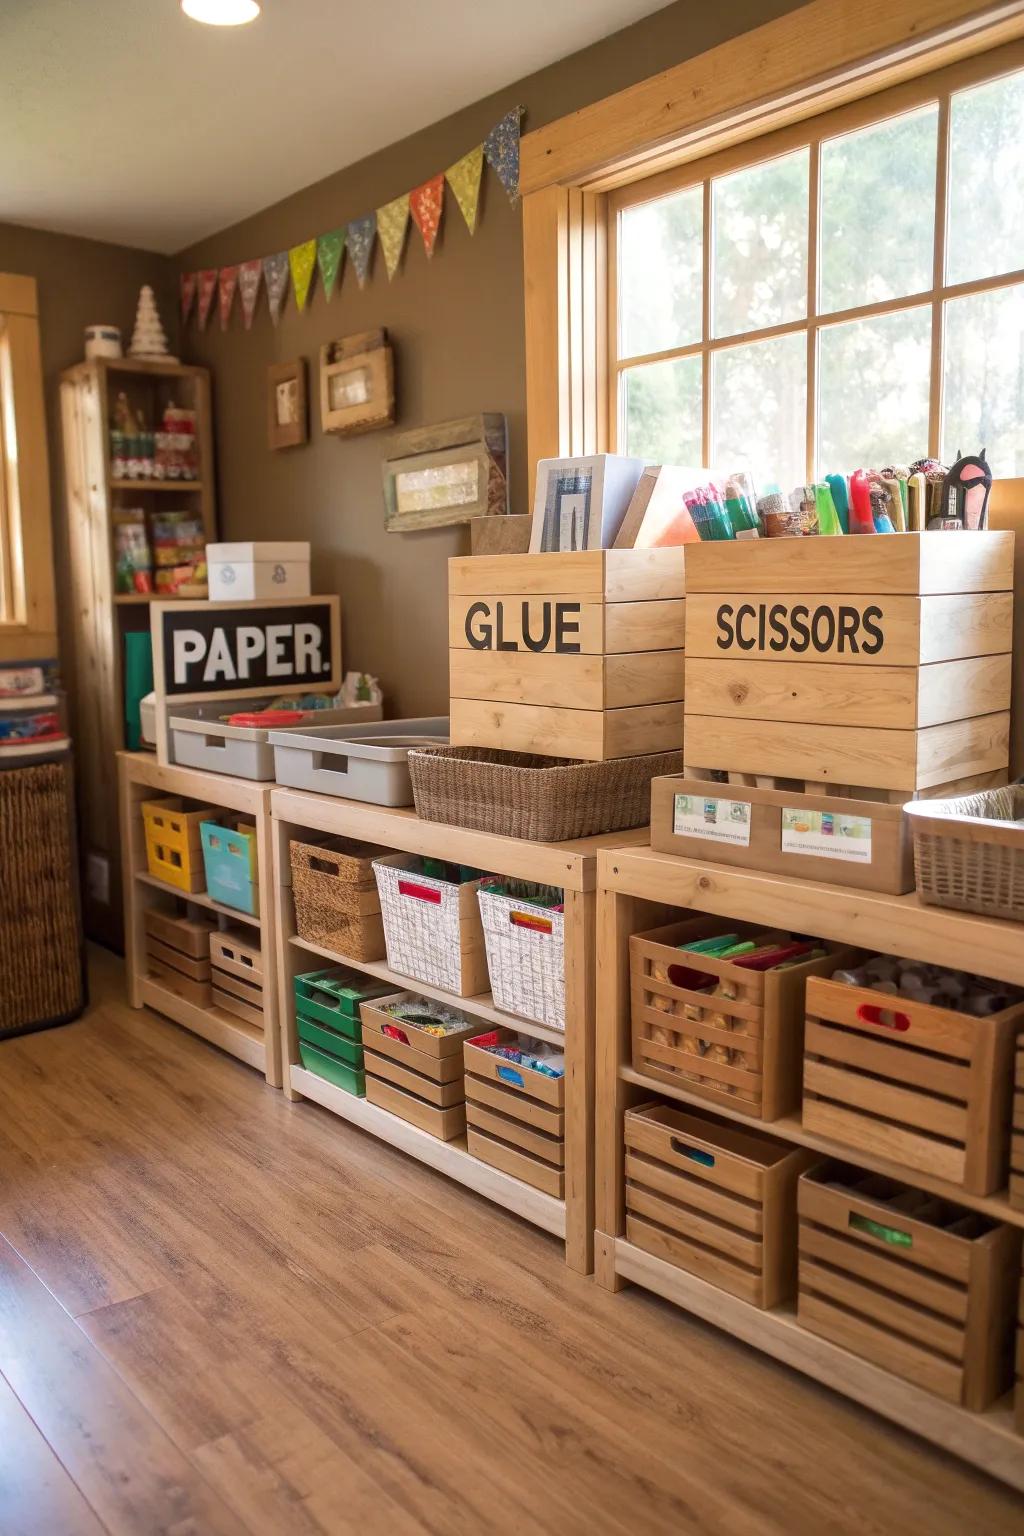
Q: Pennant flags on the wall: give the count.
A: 12